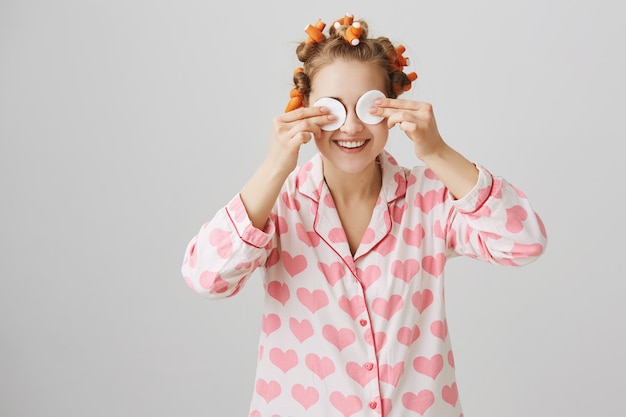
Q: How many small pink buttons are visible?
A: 3